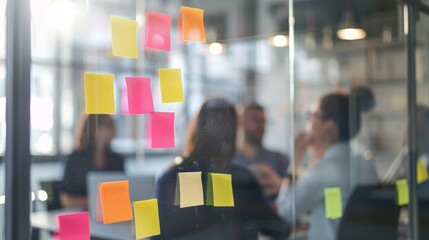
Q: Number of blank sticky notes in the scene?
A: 15